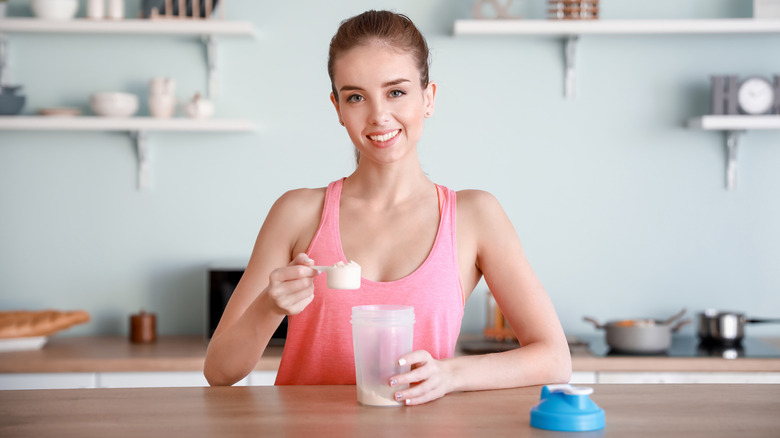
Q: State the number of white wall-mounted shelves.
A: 4